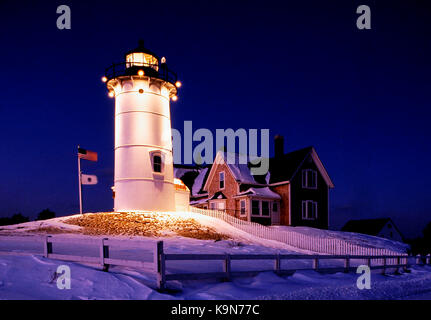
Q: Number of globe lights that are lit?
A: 5